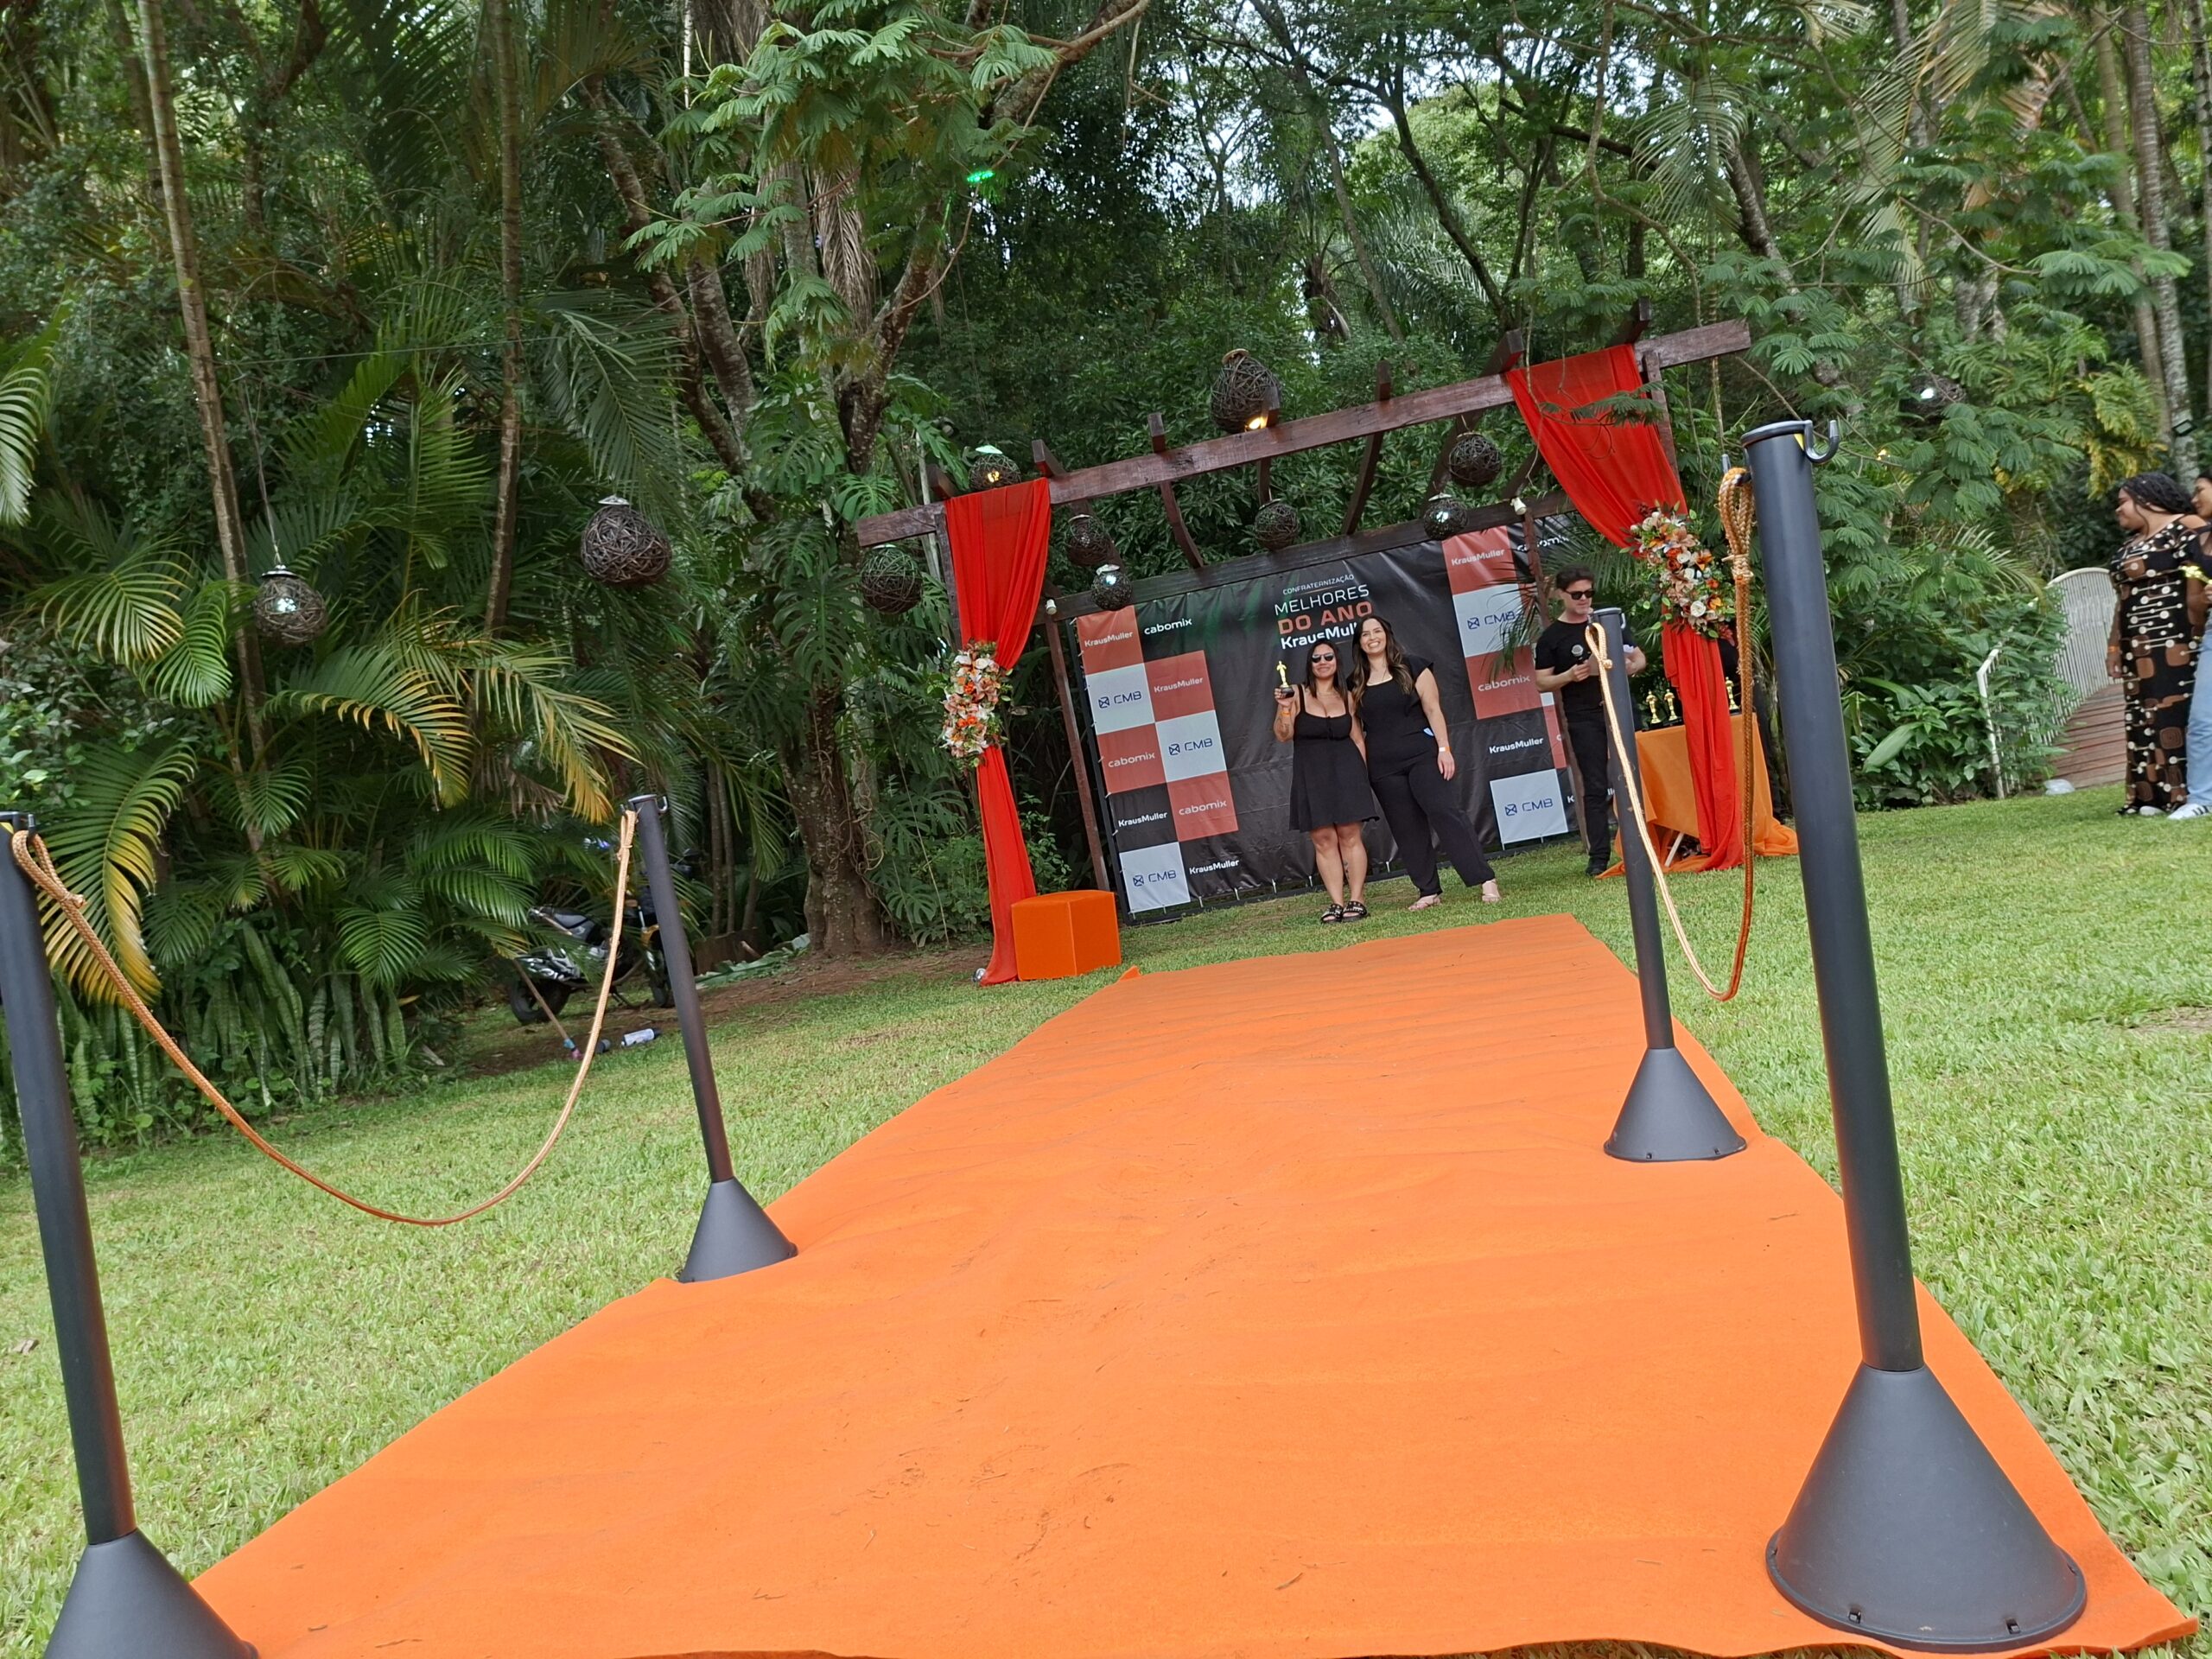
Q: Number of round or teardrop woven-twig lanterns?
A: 11